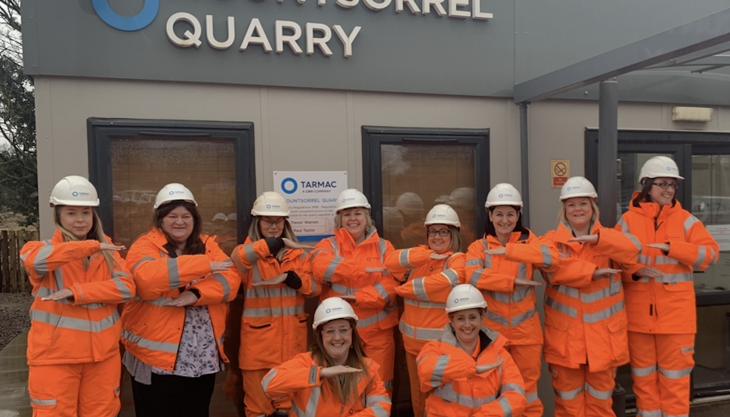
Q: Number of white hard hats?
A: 10